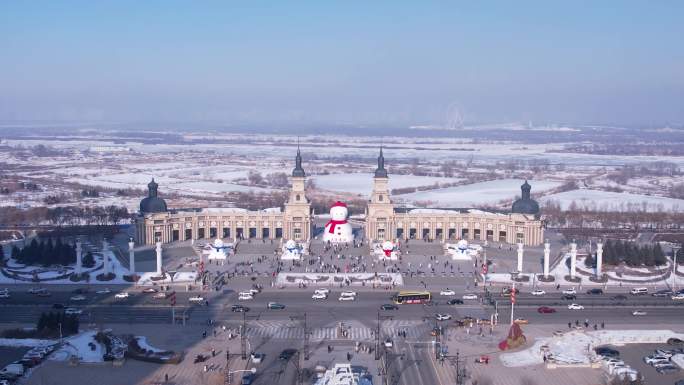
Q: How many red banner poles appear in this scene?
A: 4